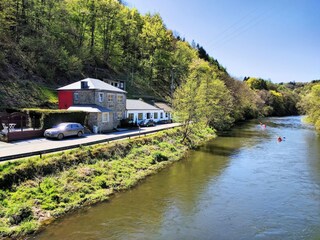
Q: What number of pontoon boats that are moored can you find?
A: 0